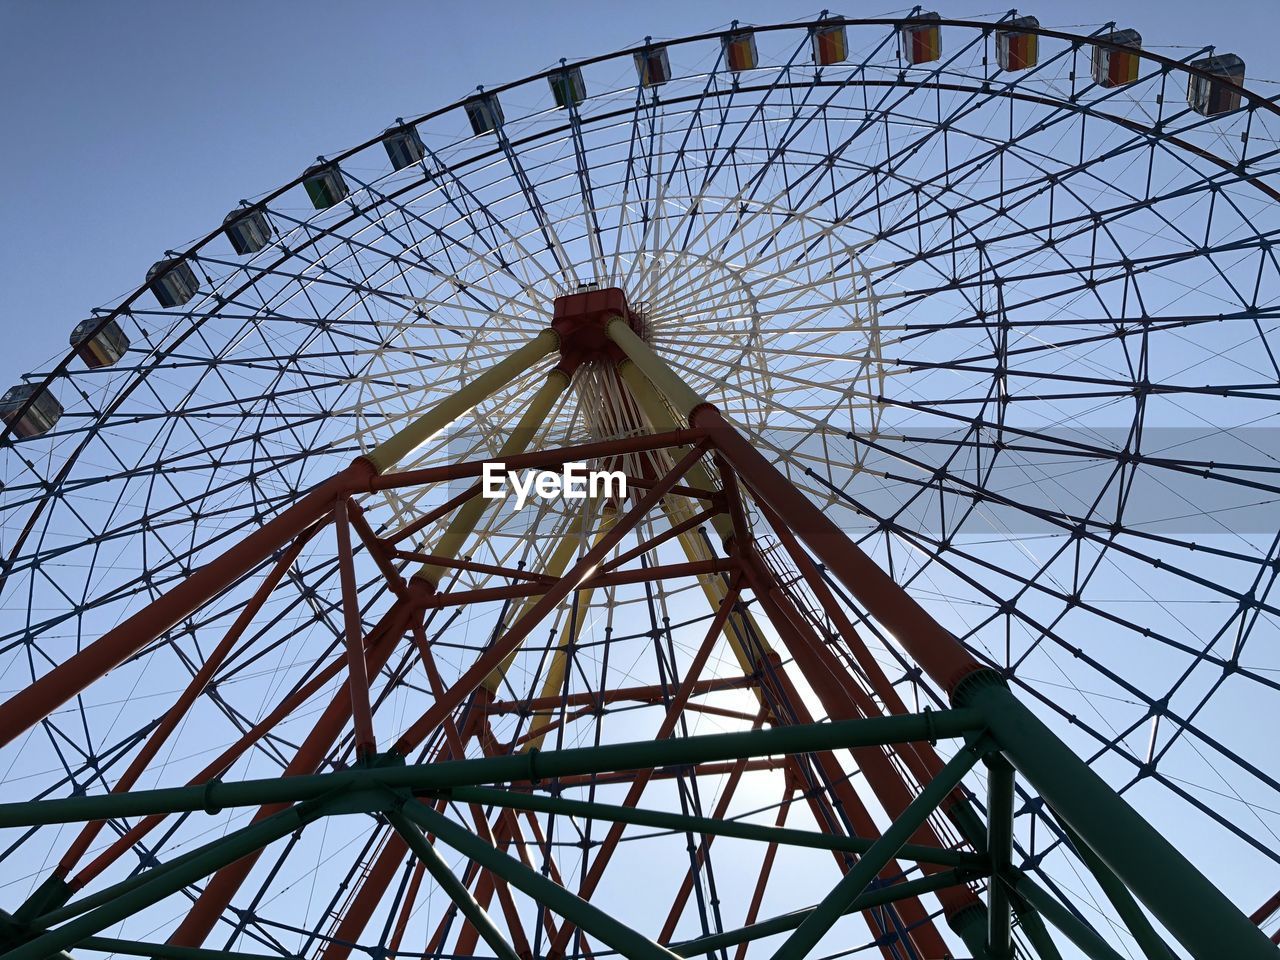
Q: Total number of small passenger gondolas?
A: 15